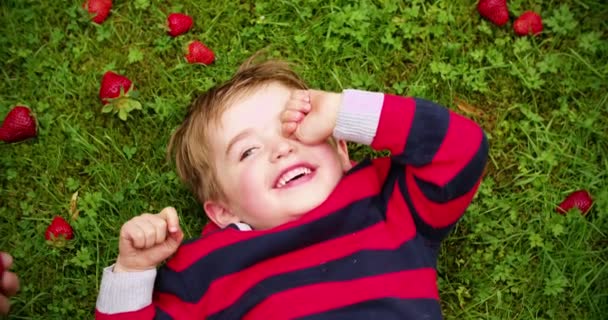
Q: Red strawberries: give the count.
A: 9